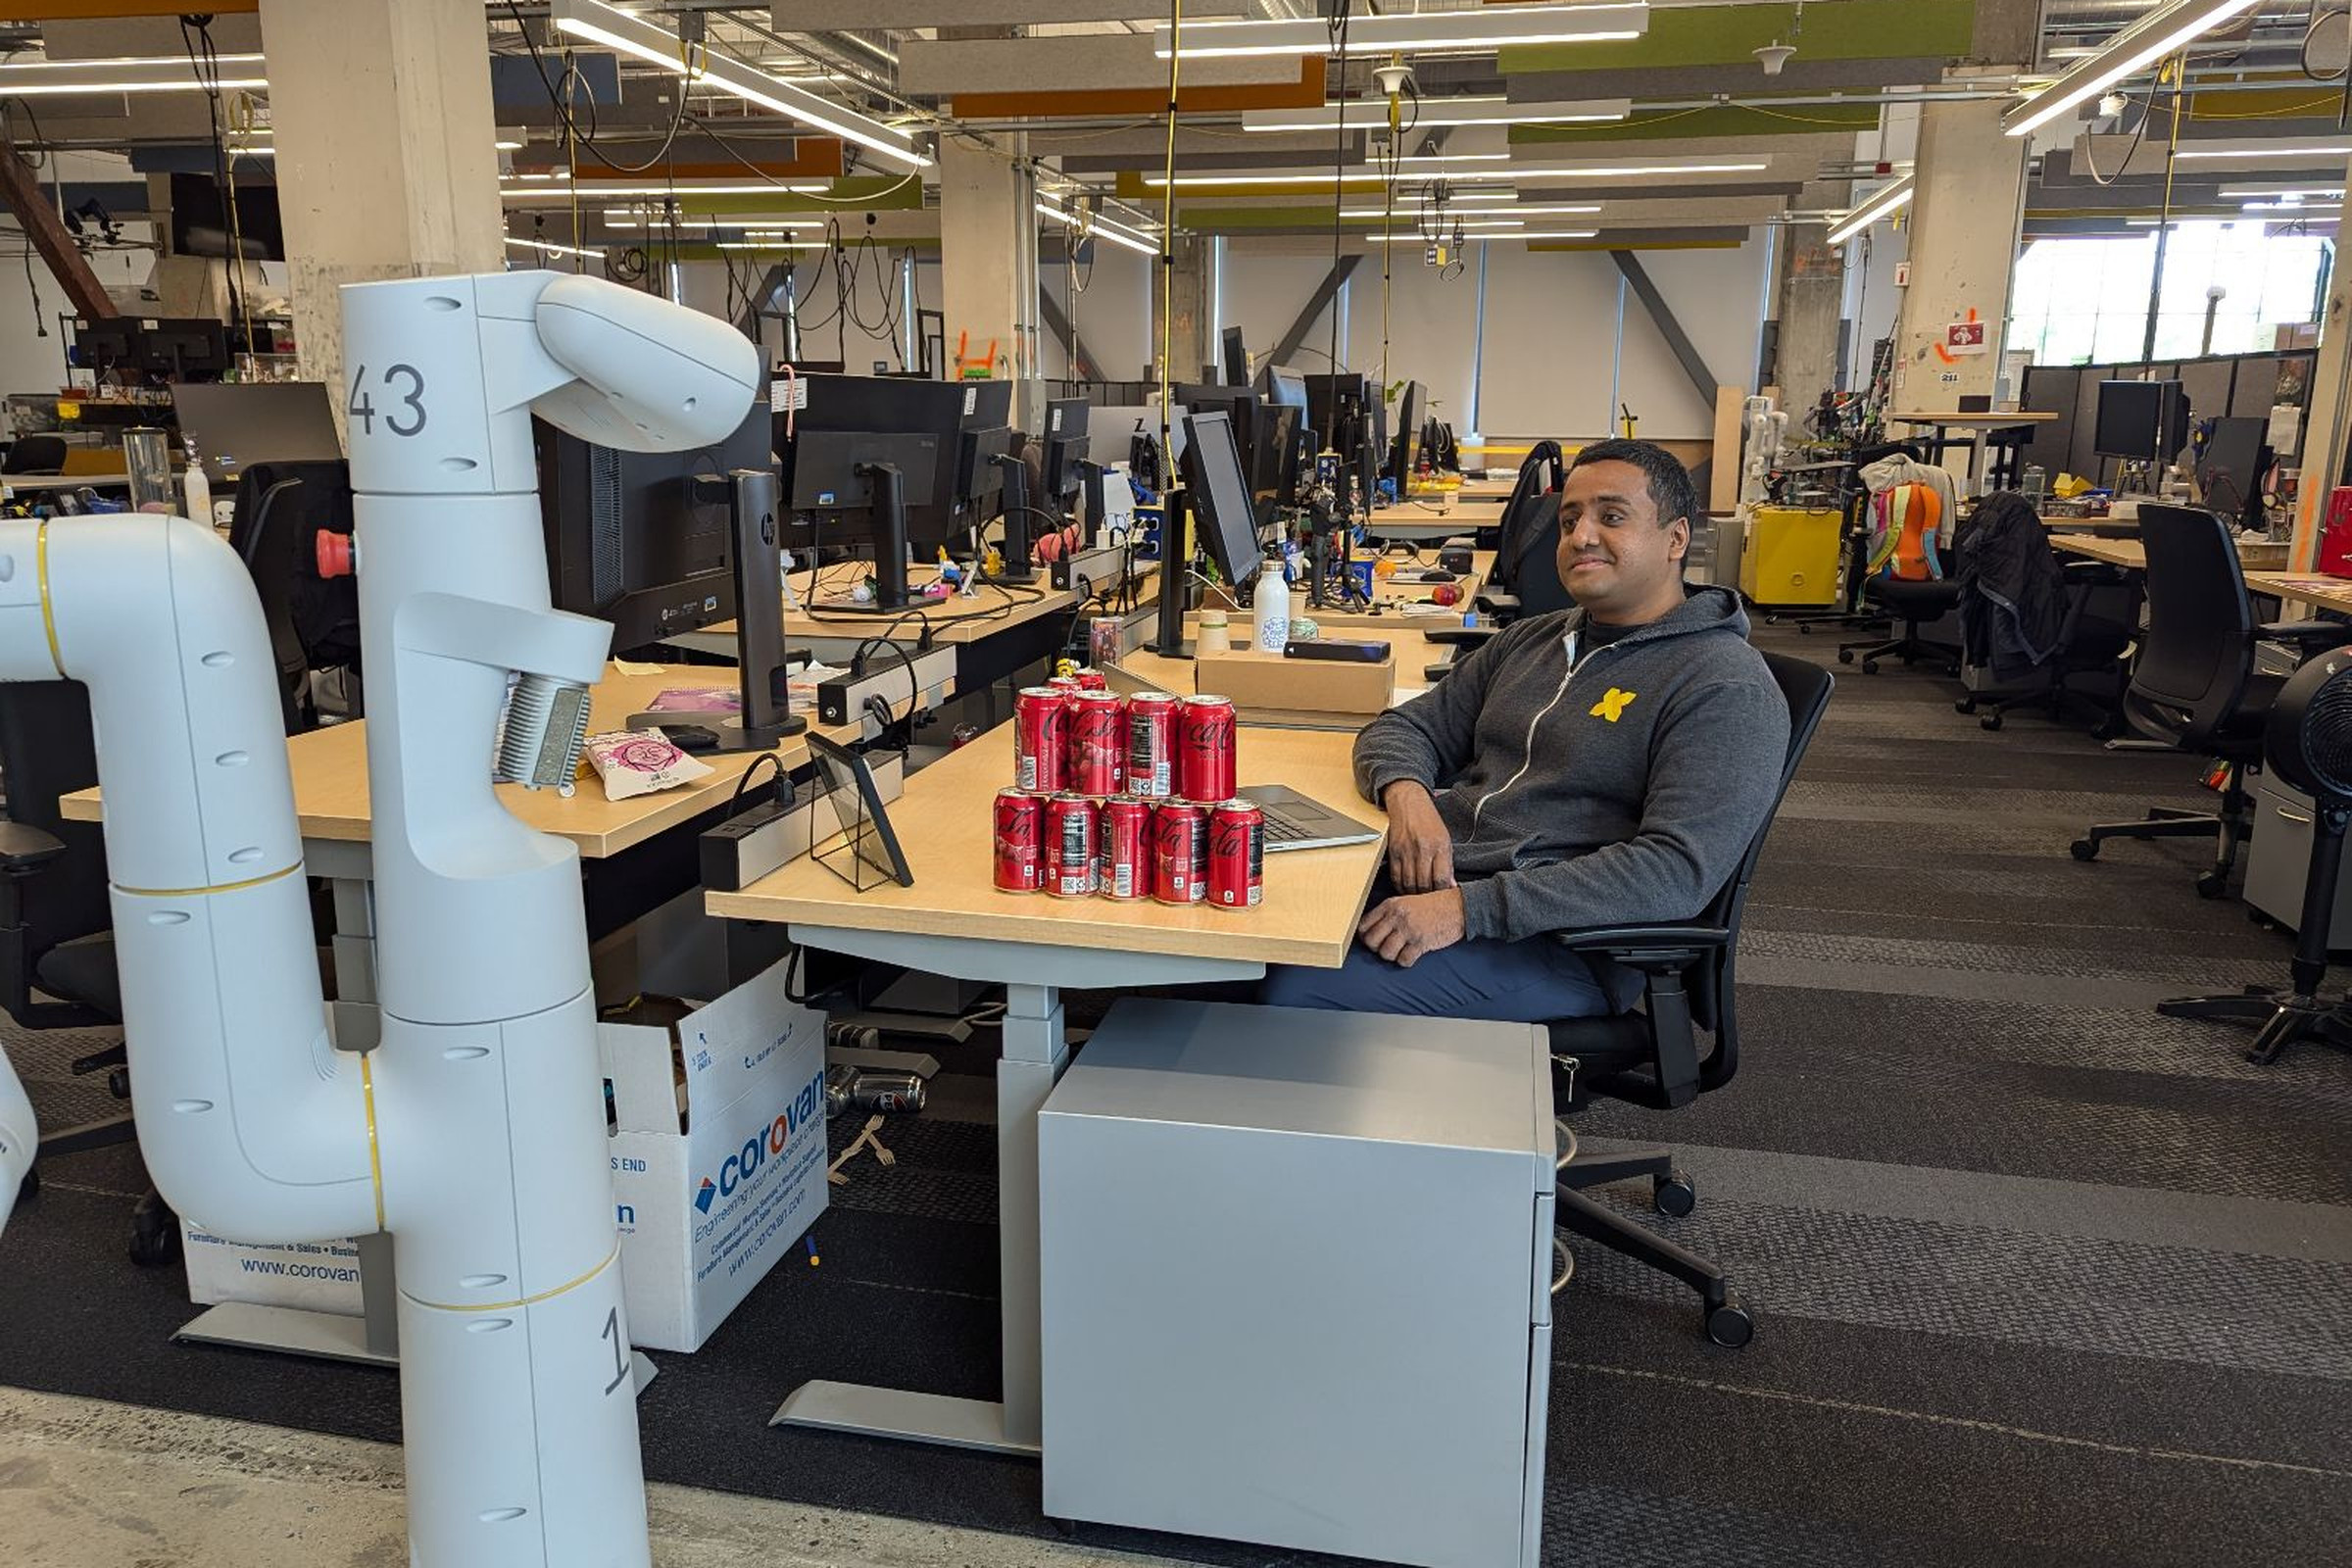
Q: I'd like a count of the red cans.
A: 11